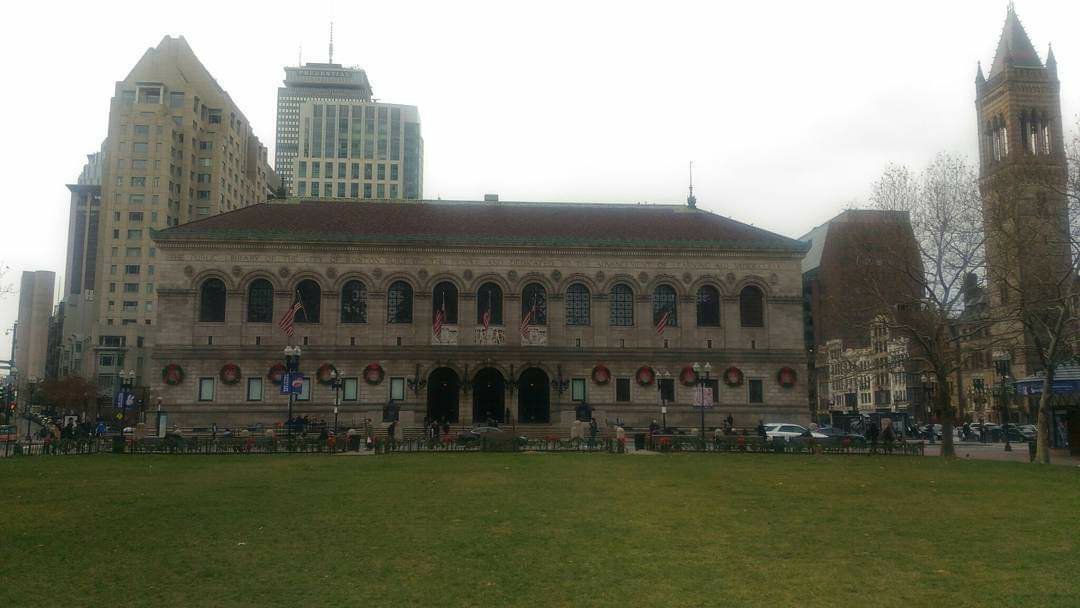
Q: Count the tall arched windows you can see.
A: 13